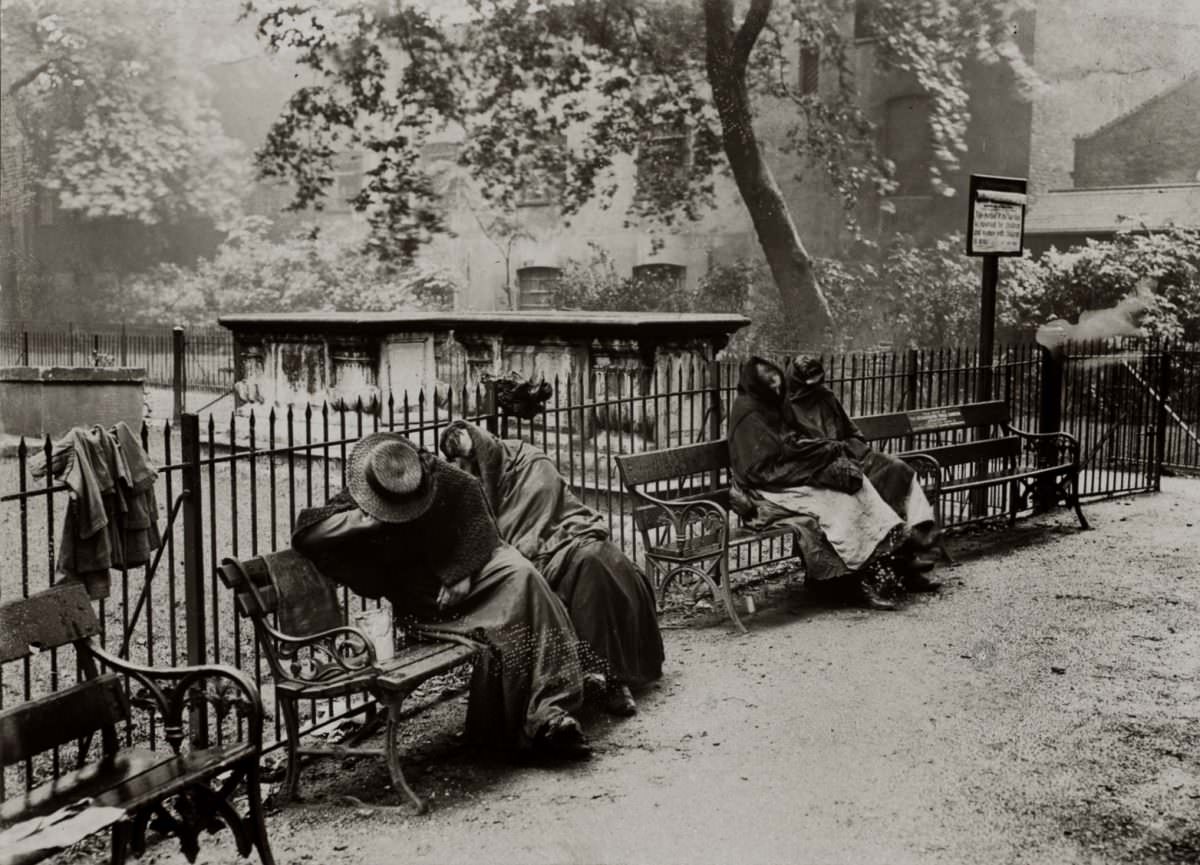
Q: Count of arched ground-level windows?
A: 2